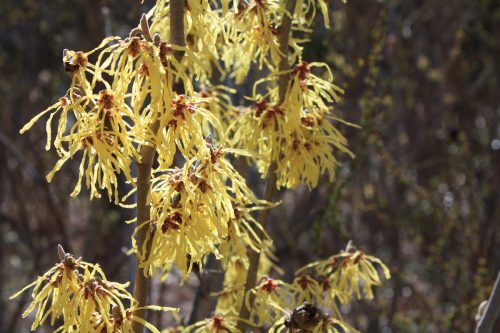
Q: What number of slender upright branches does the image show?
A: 2